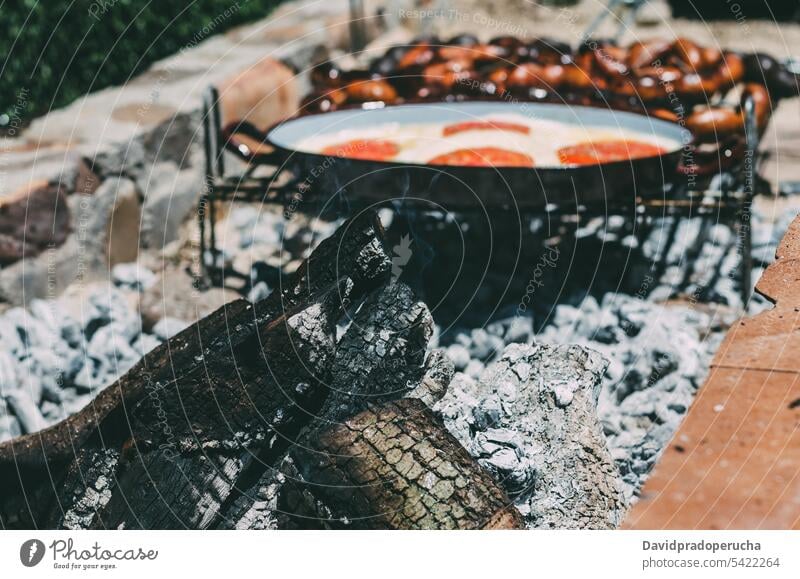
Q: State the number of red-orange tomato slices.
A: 4